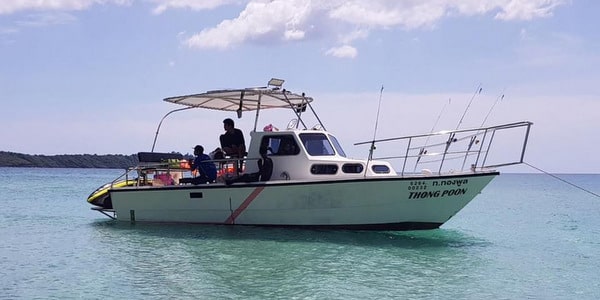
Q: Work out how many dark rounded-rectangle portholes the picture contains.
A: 3